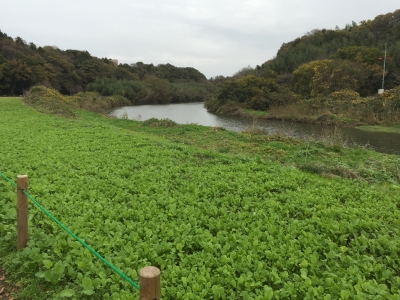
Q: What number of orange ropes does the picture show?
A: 0